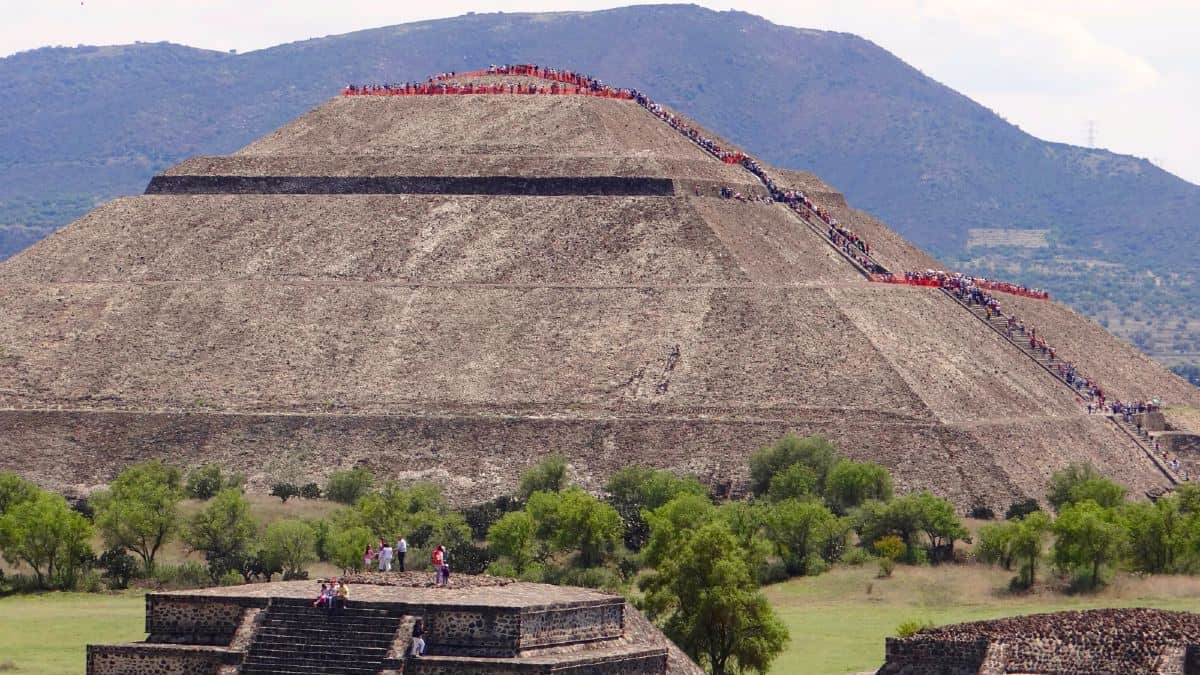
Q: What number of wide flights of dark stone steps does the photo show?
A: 1